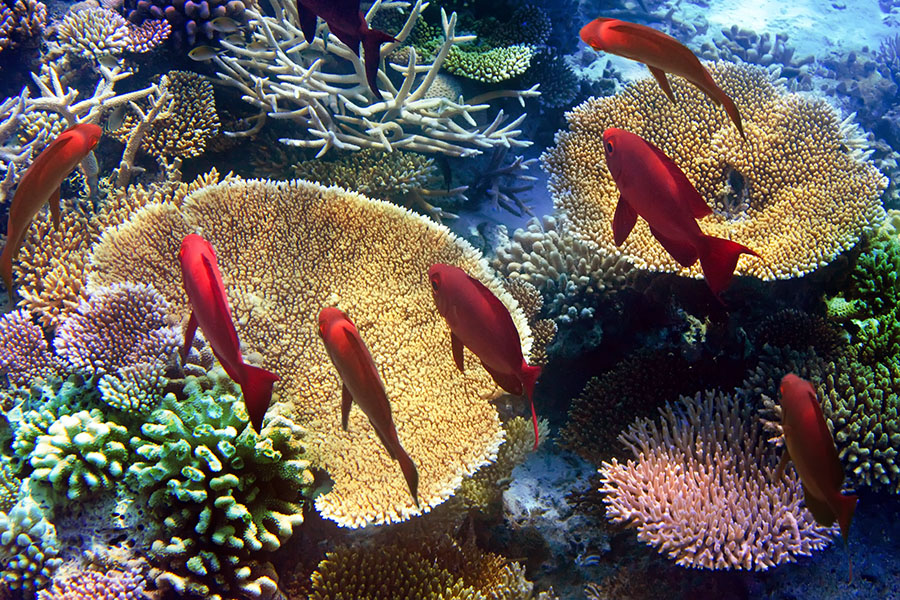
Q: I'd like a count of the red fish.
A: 8